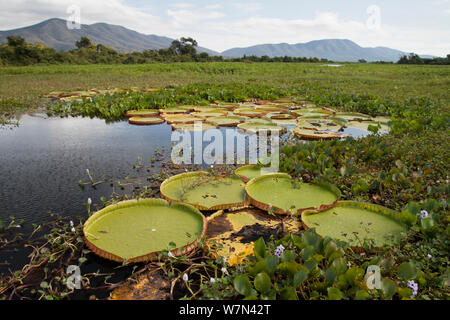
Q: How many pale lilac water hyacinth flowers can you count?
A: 3